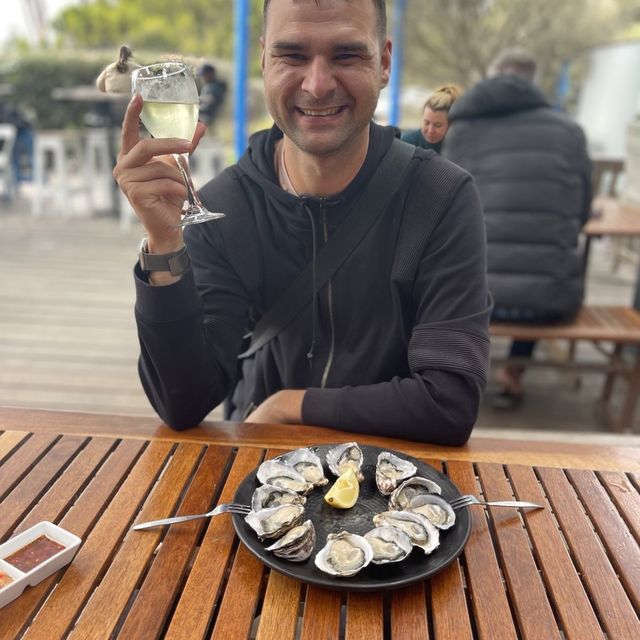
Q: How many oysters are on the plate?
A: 12